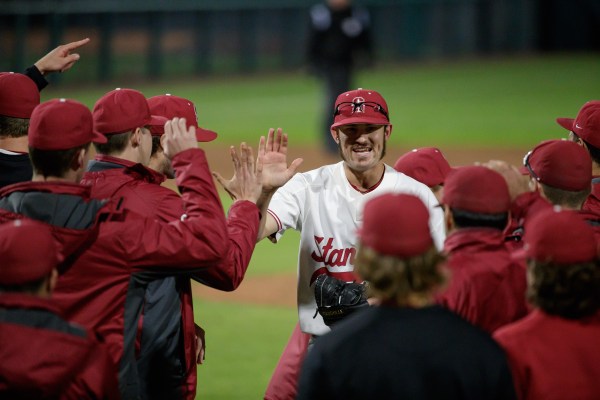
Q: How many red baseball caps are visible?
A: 12